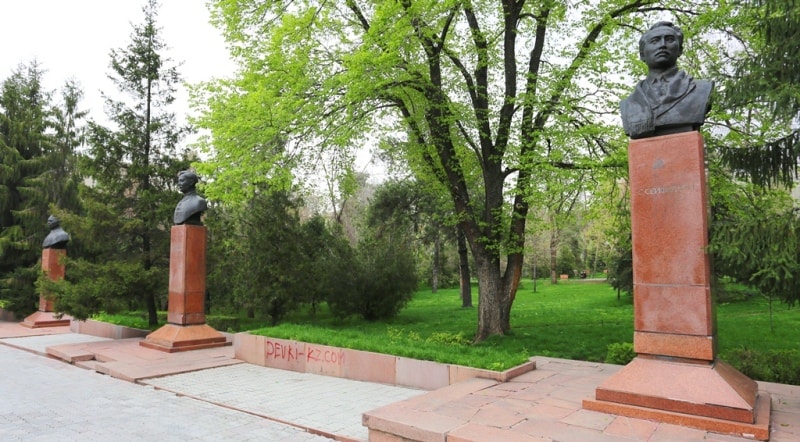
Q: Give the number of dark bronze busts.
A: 3